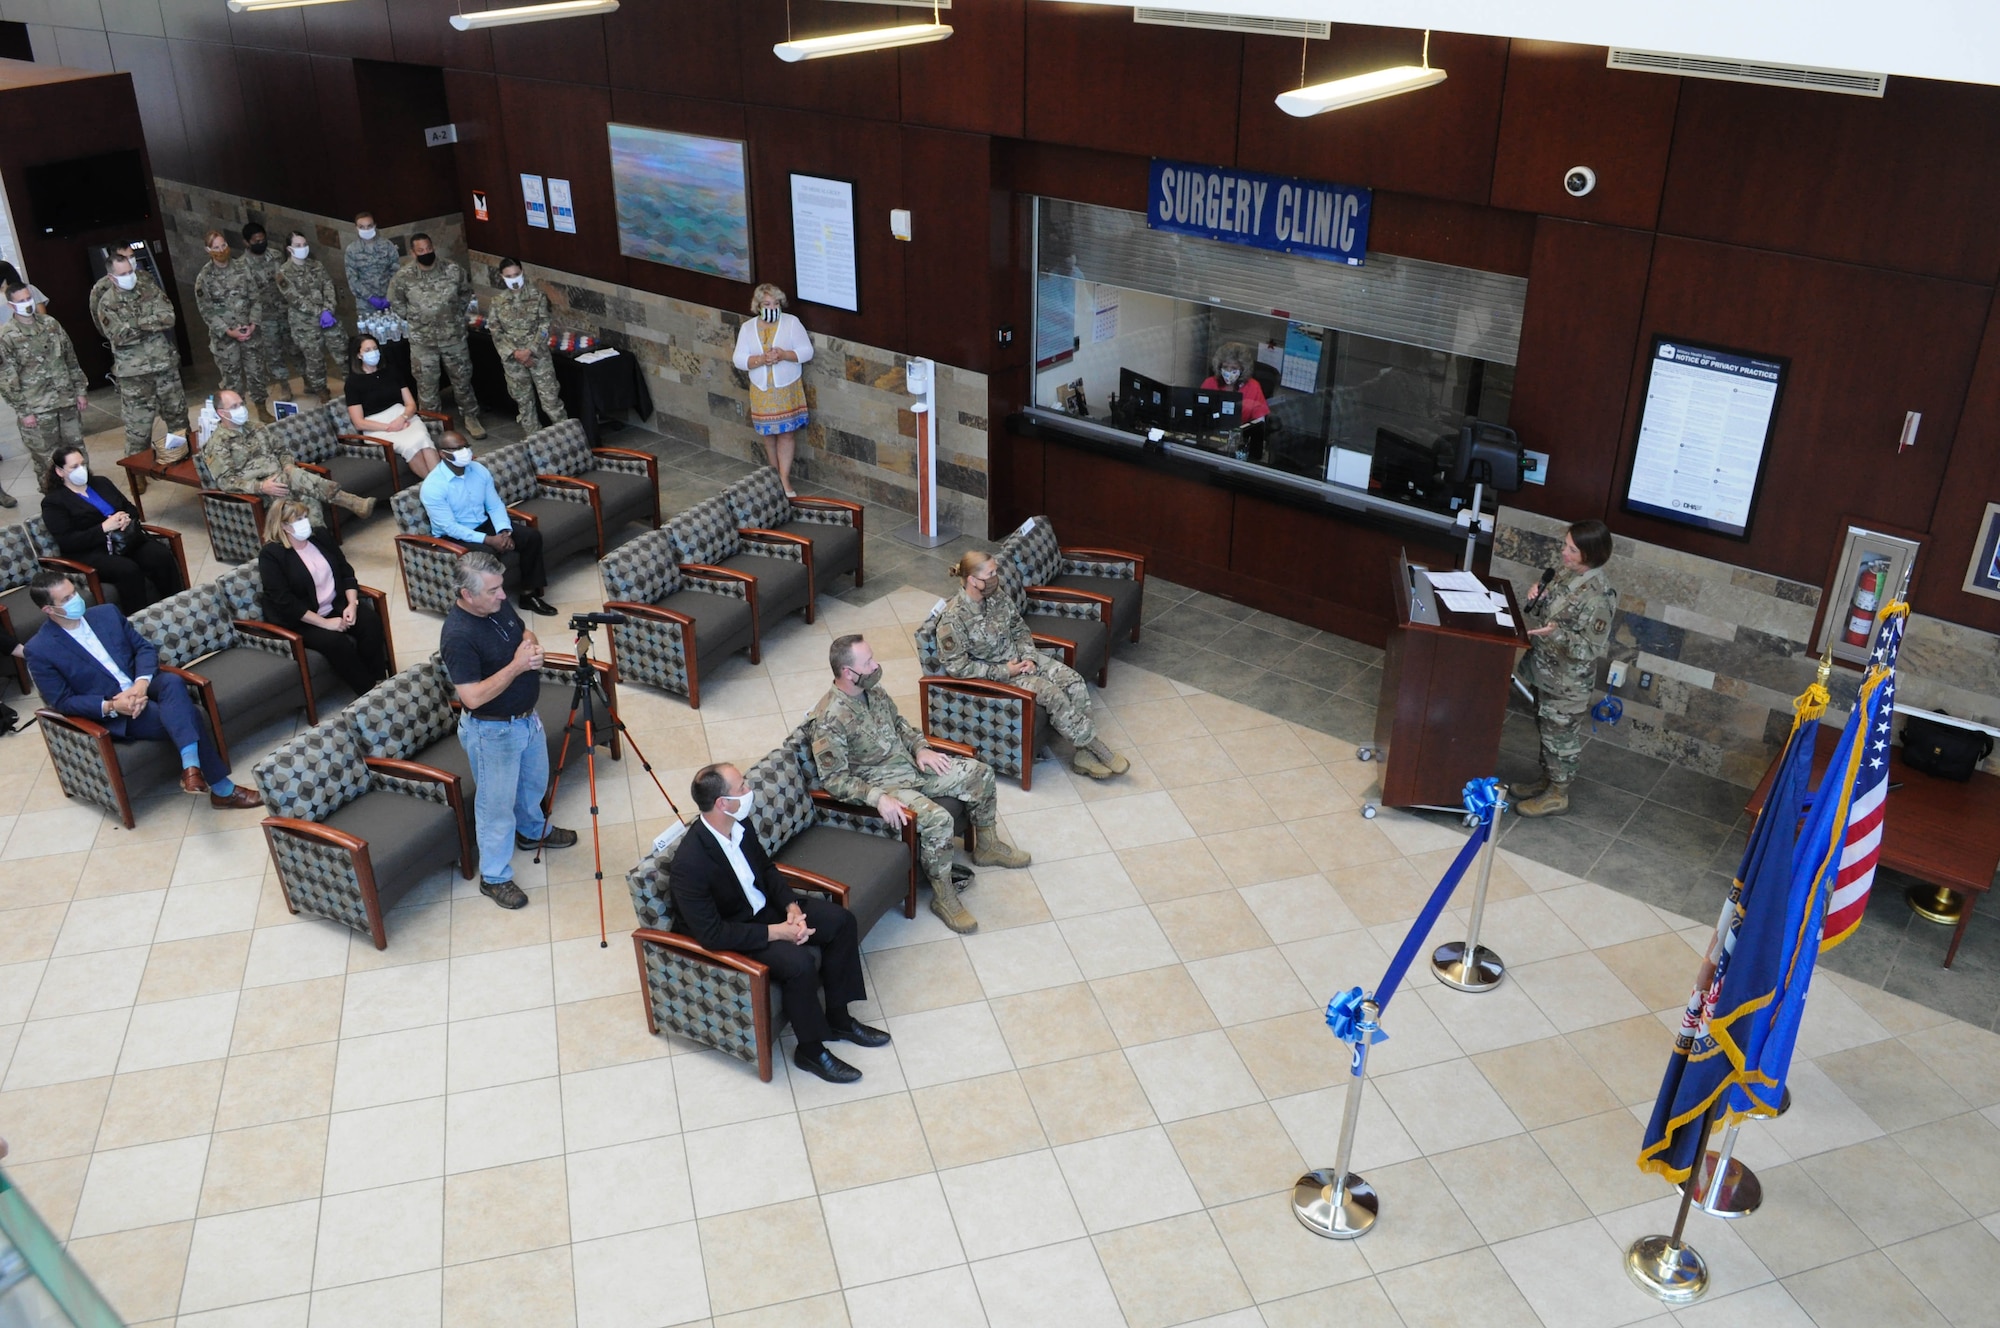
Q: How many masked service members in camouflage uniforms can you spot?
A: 12